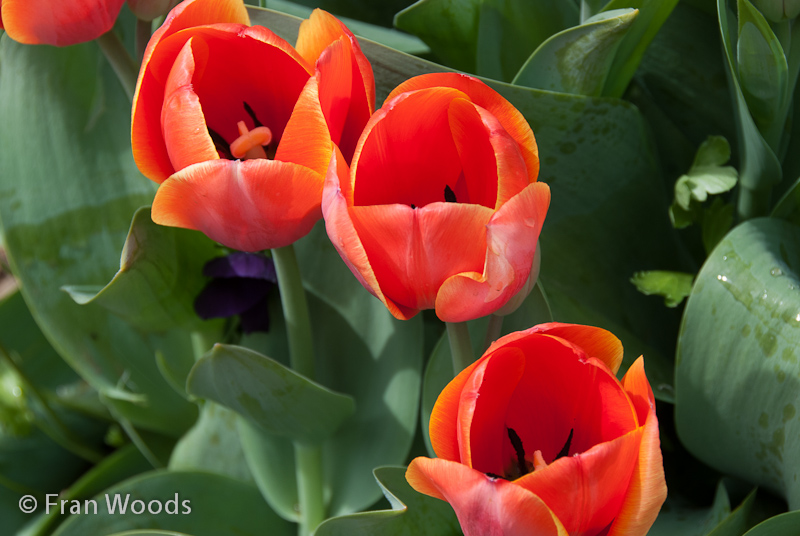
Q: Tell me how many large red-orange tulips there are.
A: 3